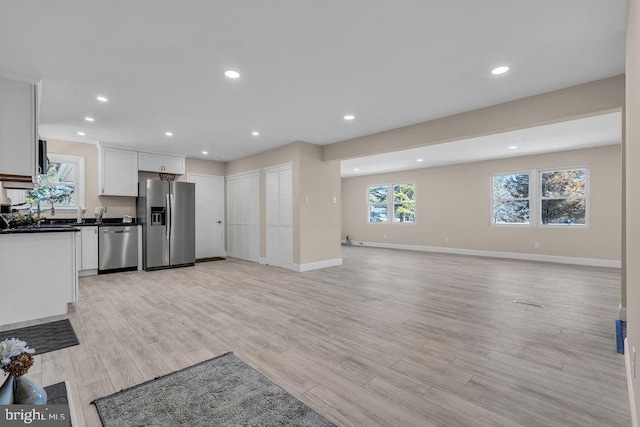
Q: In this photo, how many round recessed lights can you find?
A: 12